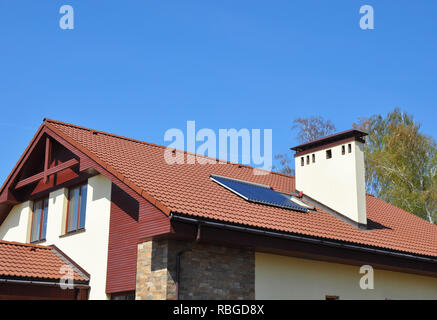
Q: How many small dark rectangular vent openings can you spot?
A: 6